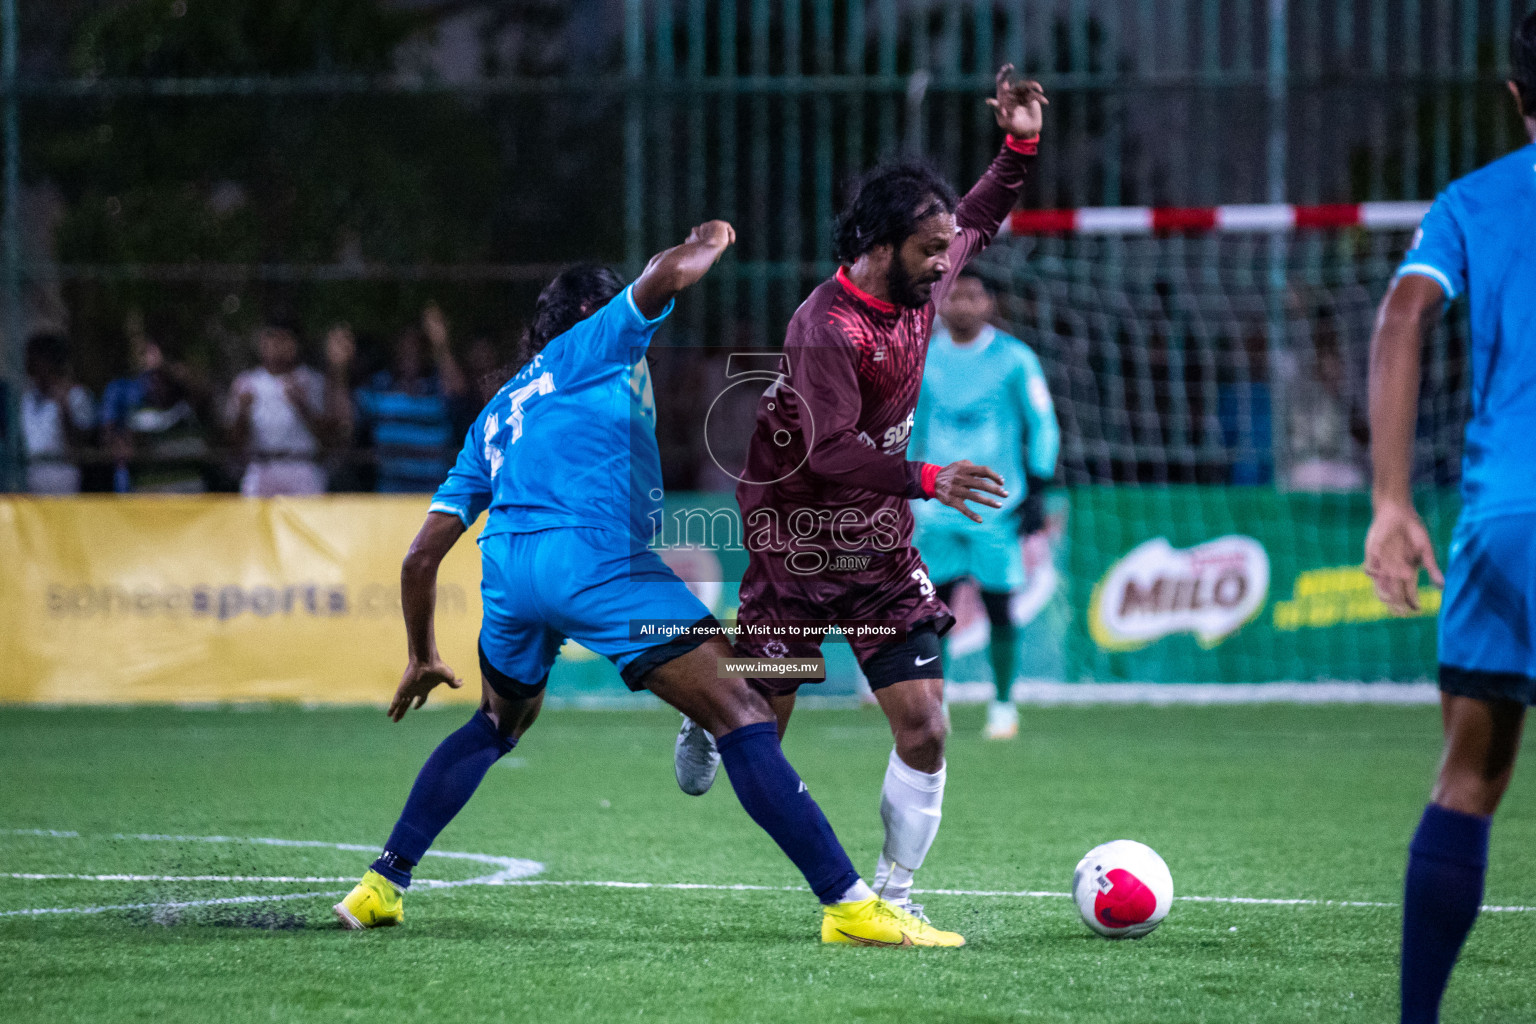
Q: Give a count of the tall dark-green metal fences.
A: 1